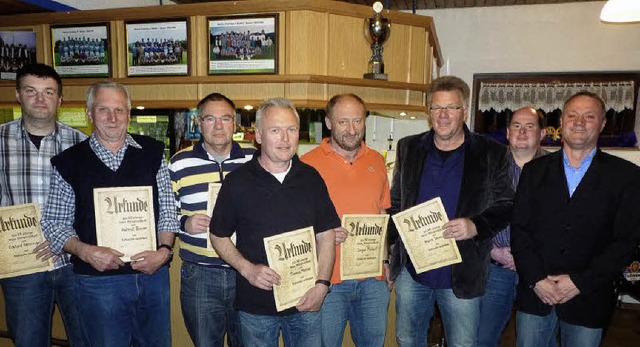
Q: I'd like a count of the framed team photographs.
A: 4